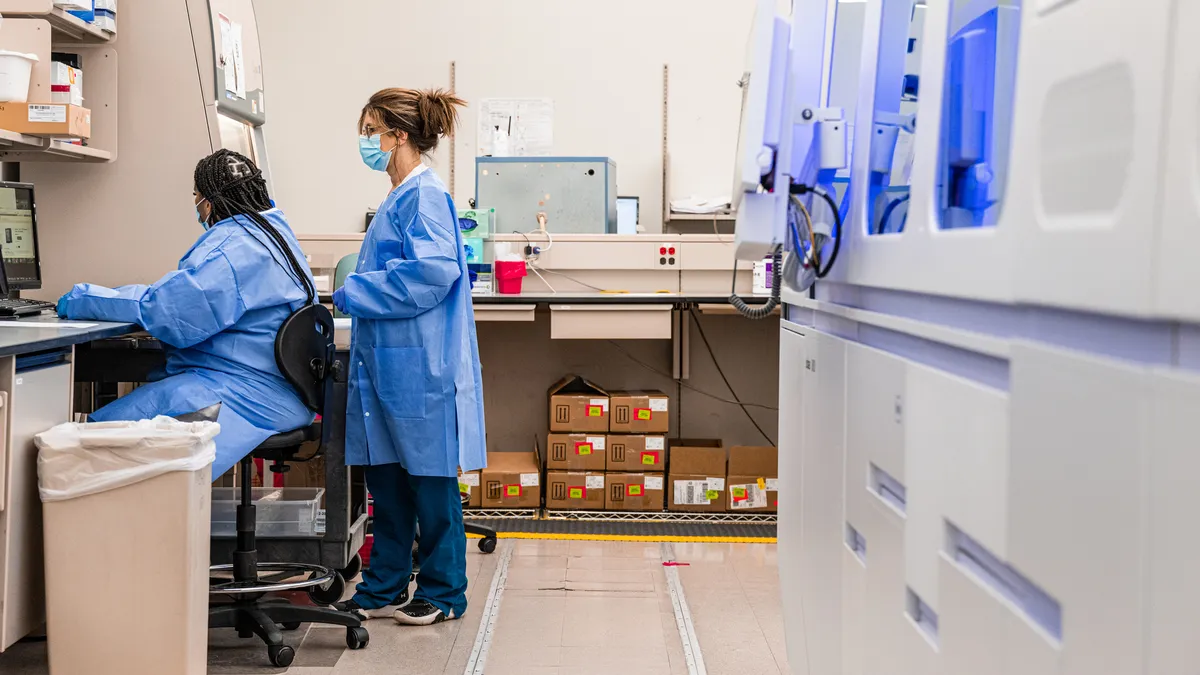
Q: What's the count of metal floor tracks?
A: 2